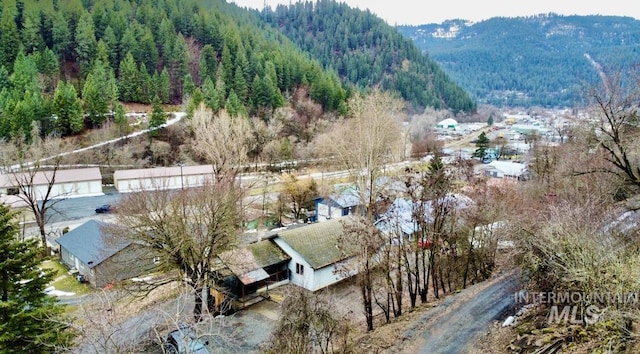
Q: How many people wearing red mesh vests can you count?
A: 0